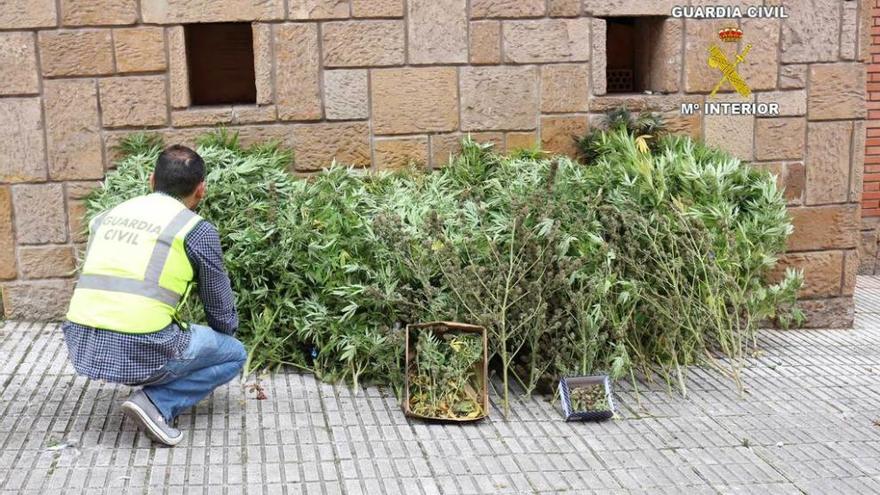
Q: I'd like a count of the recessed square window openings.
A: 2